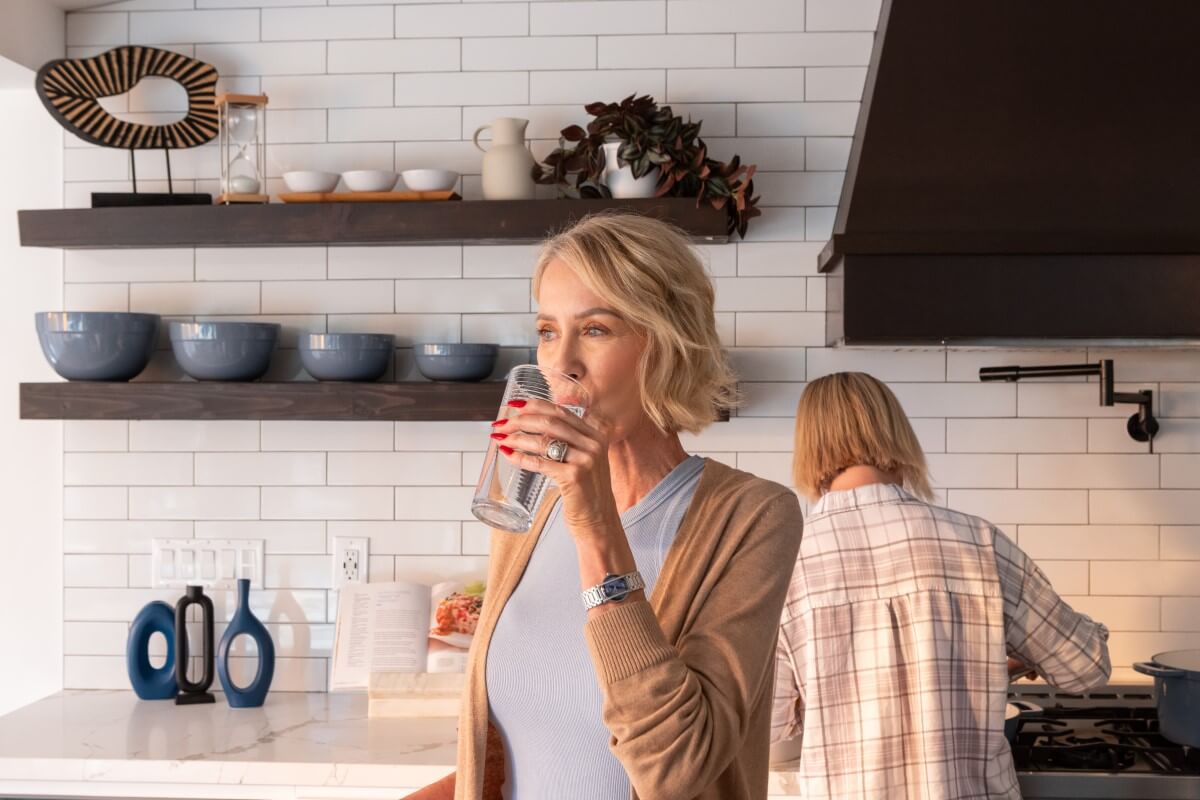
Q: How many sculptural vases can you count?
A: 3